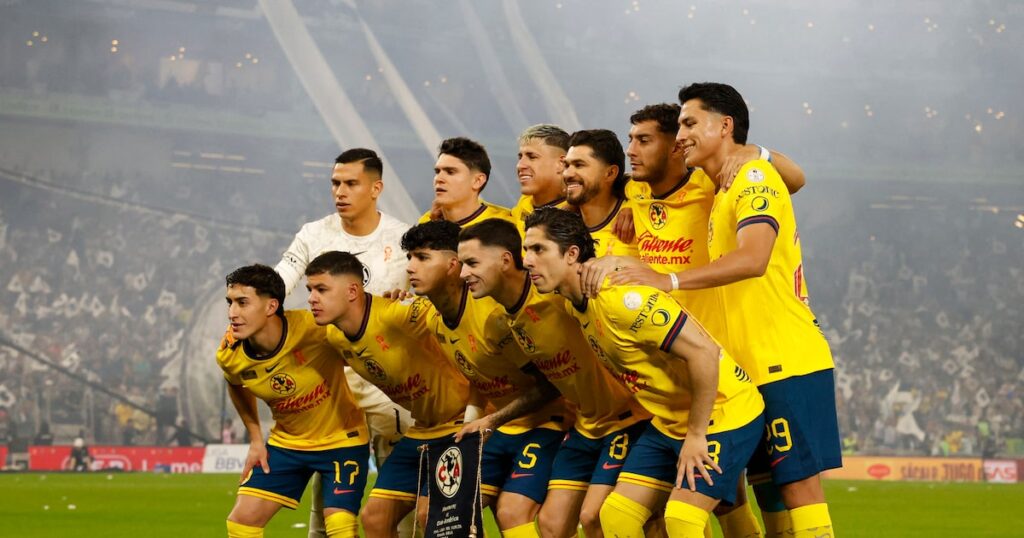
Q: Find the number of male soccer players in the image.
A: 11